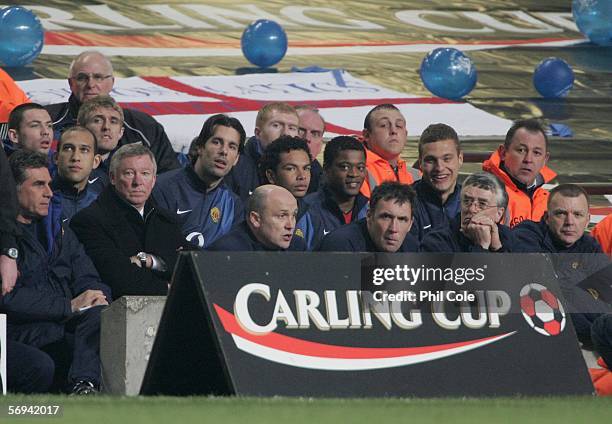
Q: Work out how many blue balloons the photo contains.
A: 5